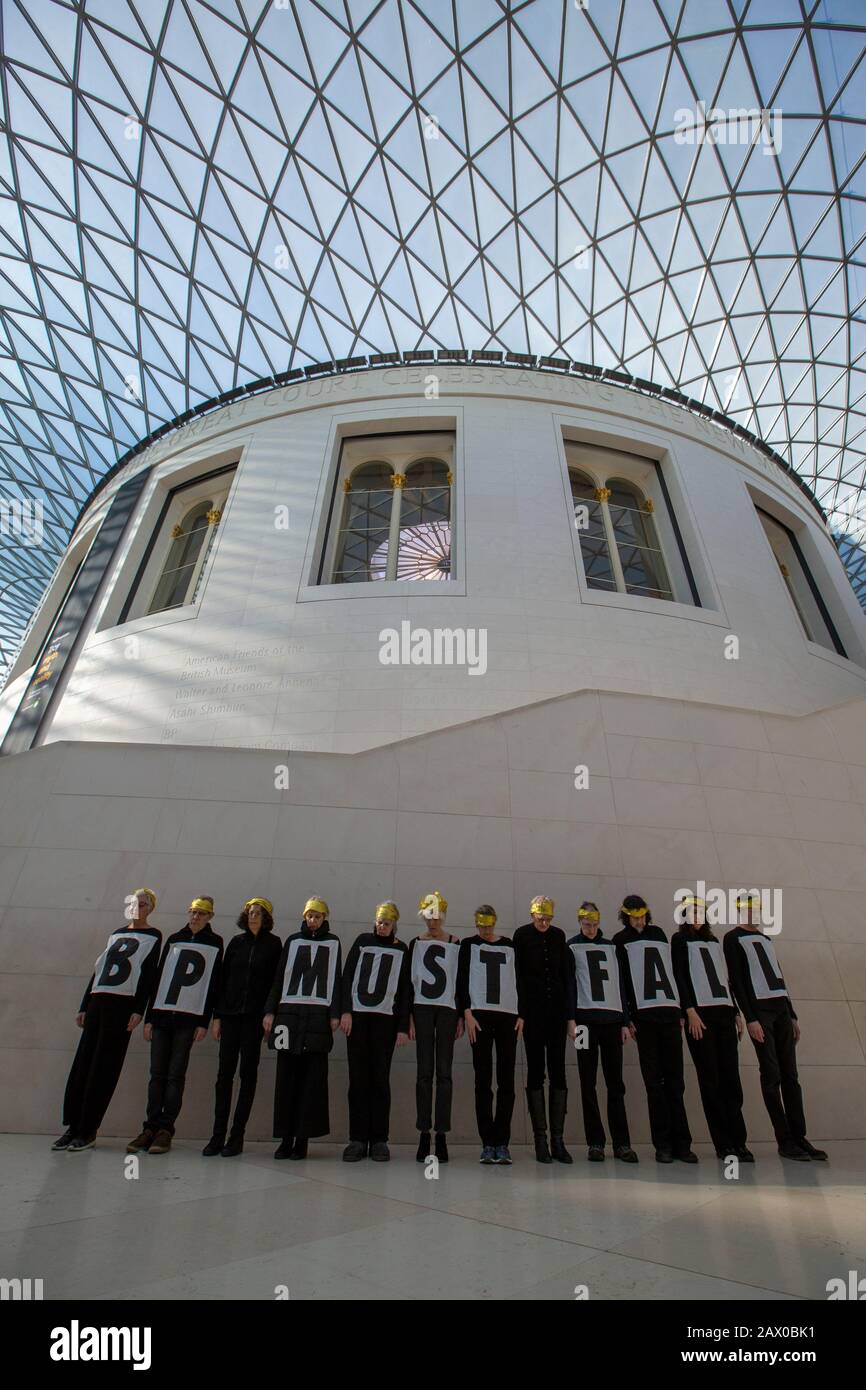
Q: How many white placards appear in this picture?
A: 10